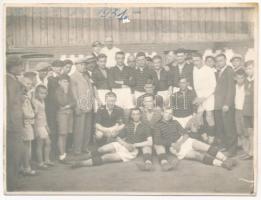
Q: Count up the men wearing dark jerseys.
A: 10